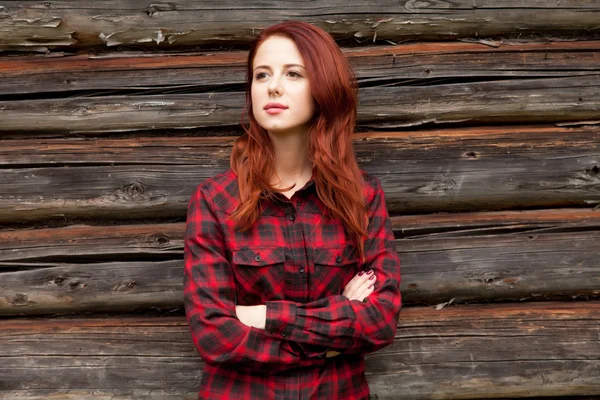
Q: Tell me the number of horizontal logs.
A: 5